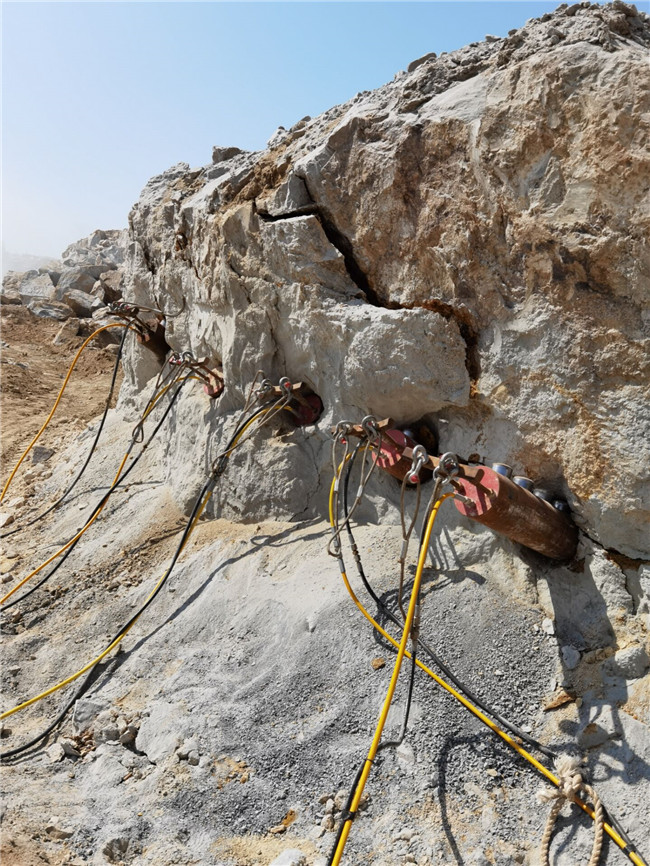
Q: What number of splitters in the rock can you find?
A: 5